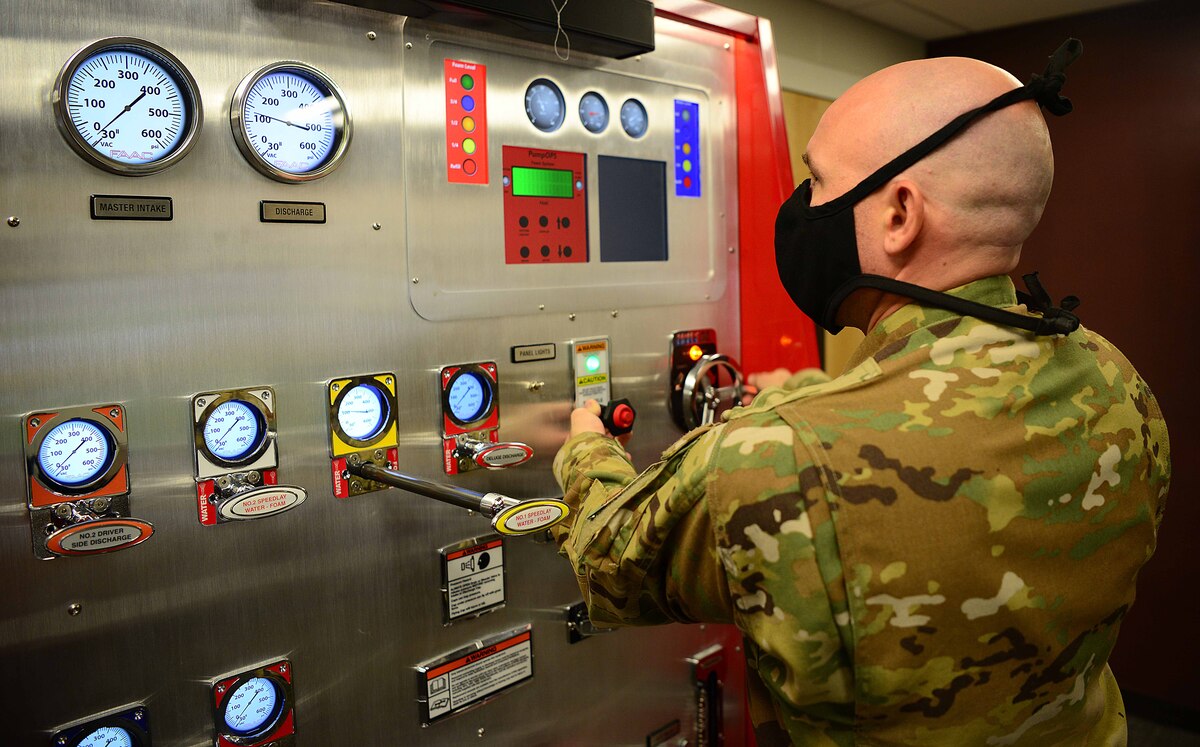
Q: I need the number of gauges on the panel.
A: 11